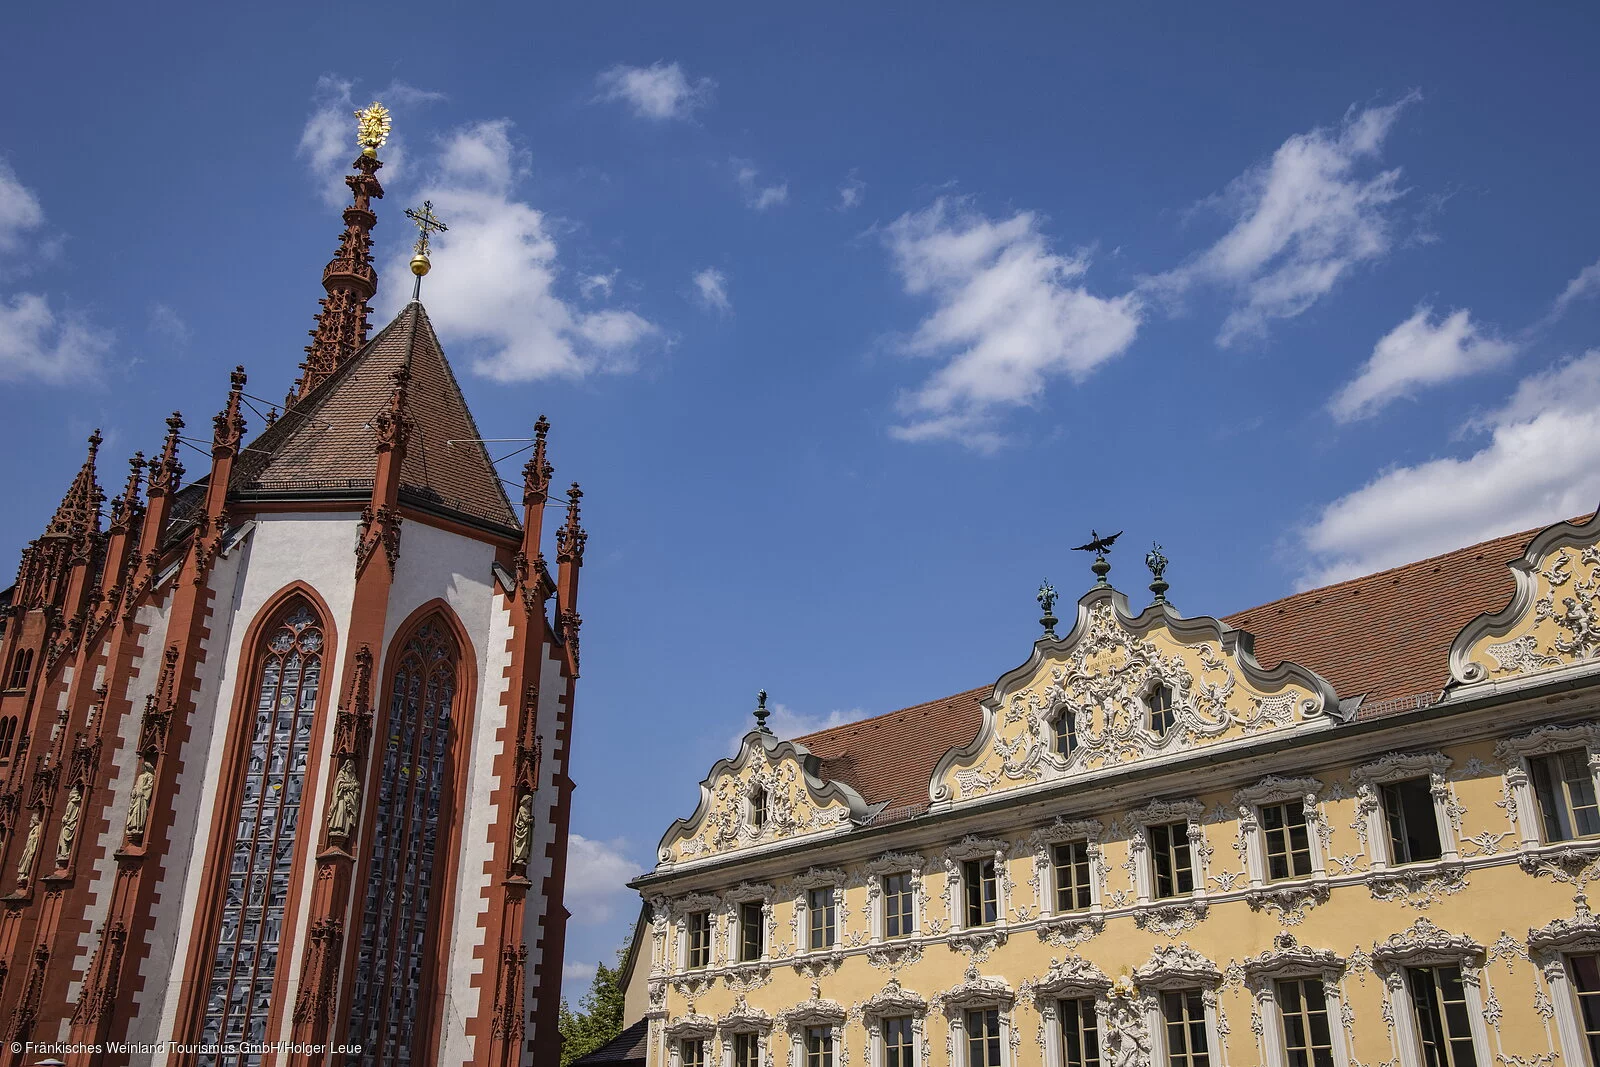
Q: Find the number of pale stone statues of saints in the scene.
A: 5